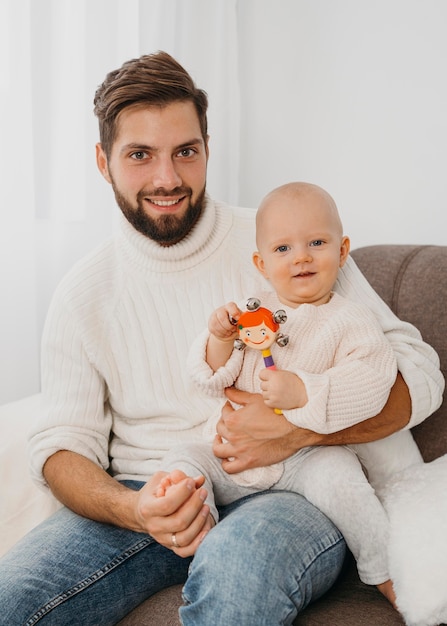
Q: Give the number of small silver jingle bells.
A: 5